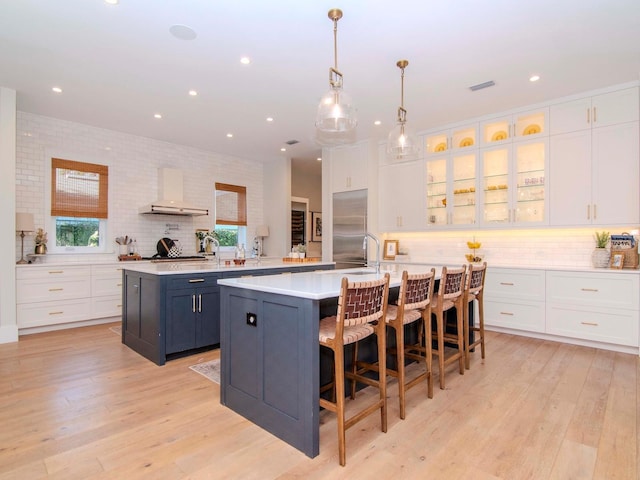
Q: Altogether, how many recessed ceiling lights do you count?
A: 11